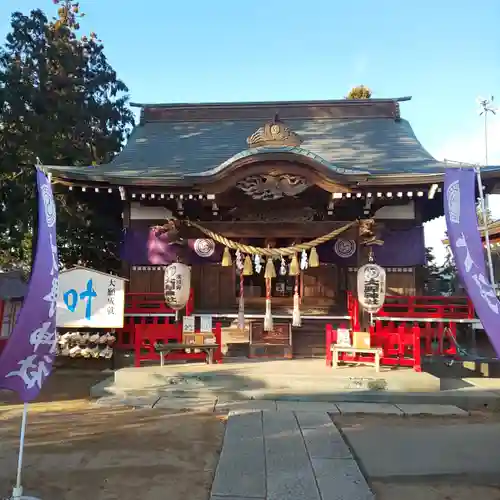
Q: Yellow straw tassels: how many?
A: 5